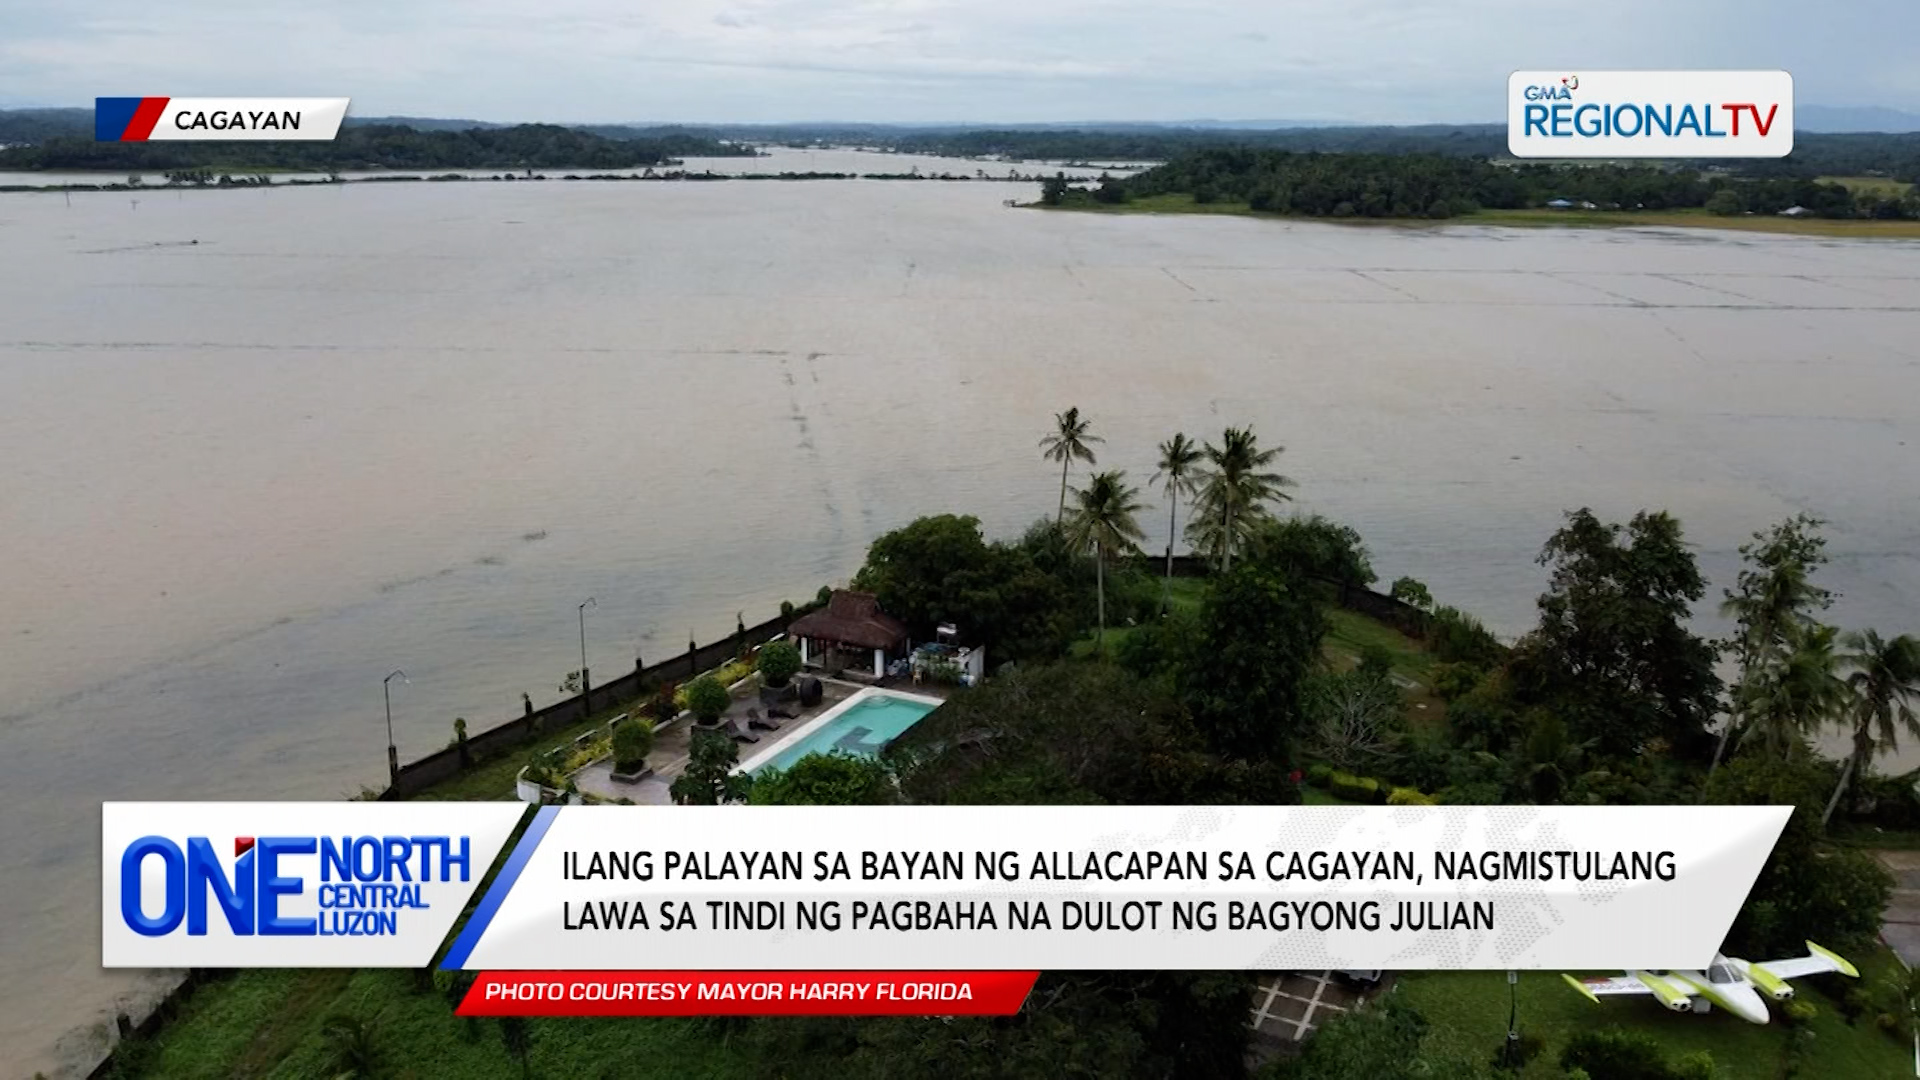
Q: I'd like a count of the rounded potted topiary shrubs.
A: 3